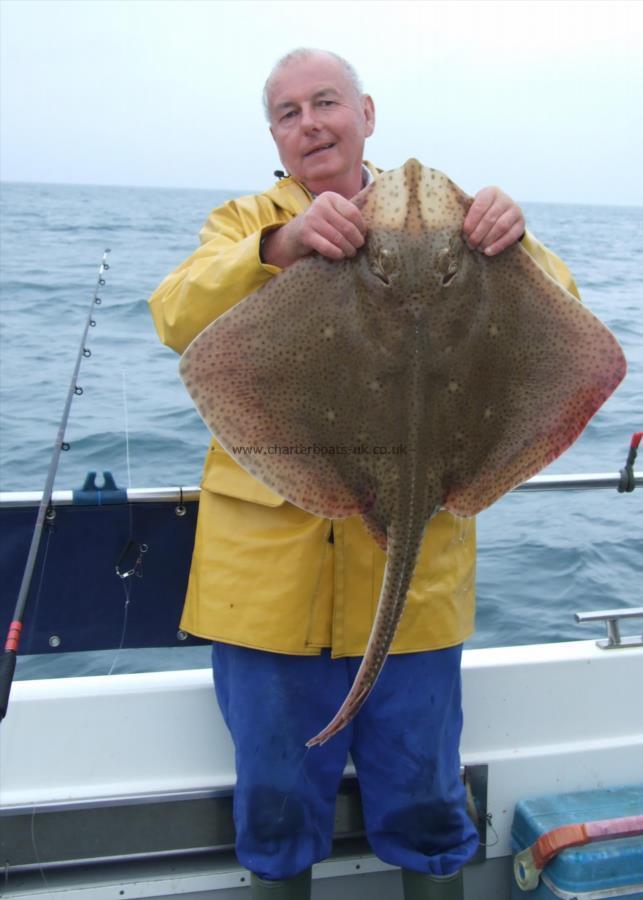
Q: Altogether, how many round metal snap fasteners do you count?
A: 4